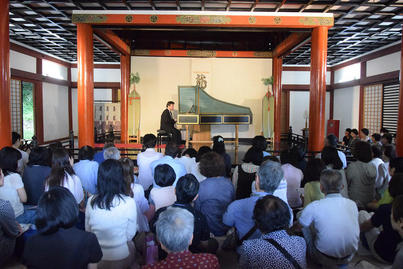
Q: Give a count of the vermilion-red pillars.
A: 6